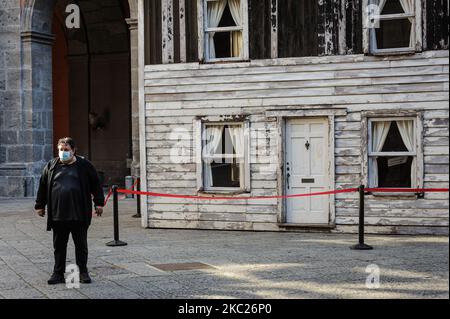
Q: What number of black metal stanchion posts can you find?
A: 3